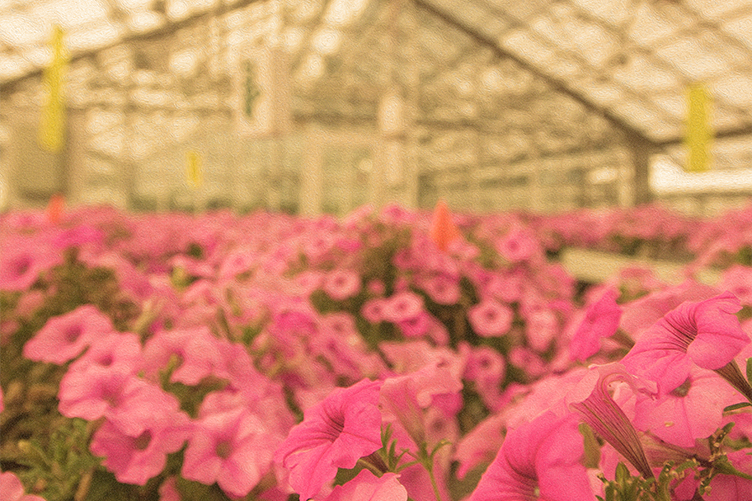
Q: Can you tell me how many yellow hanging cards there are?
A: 3